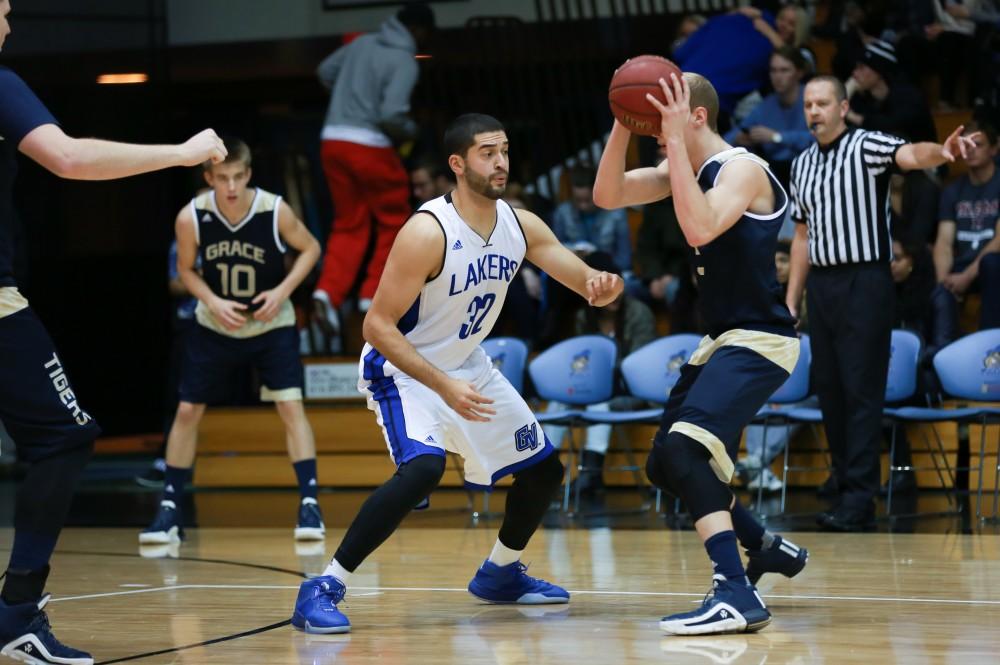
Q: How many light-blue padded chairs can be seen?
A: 6